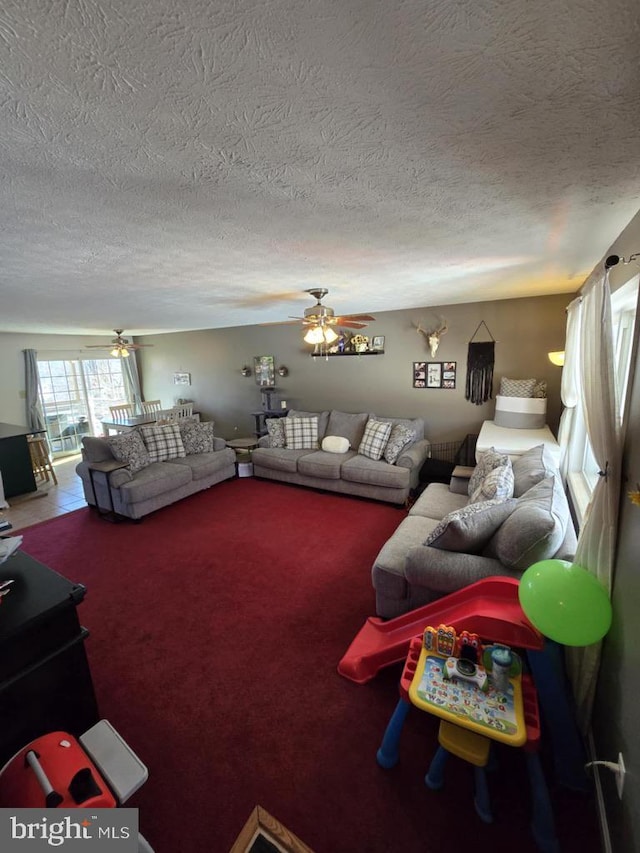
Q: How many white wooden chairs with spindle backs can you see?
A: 4